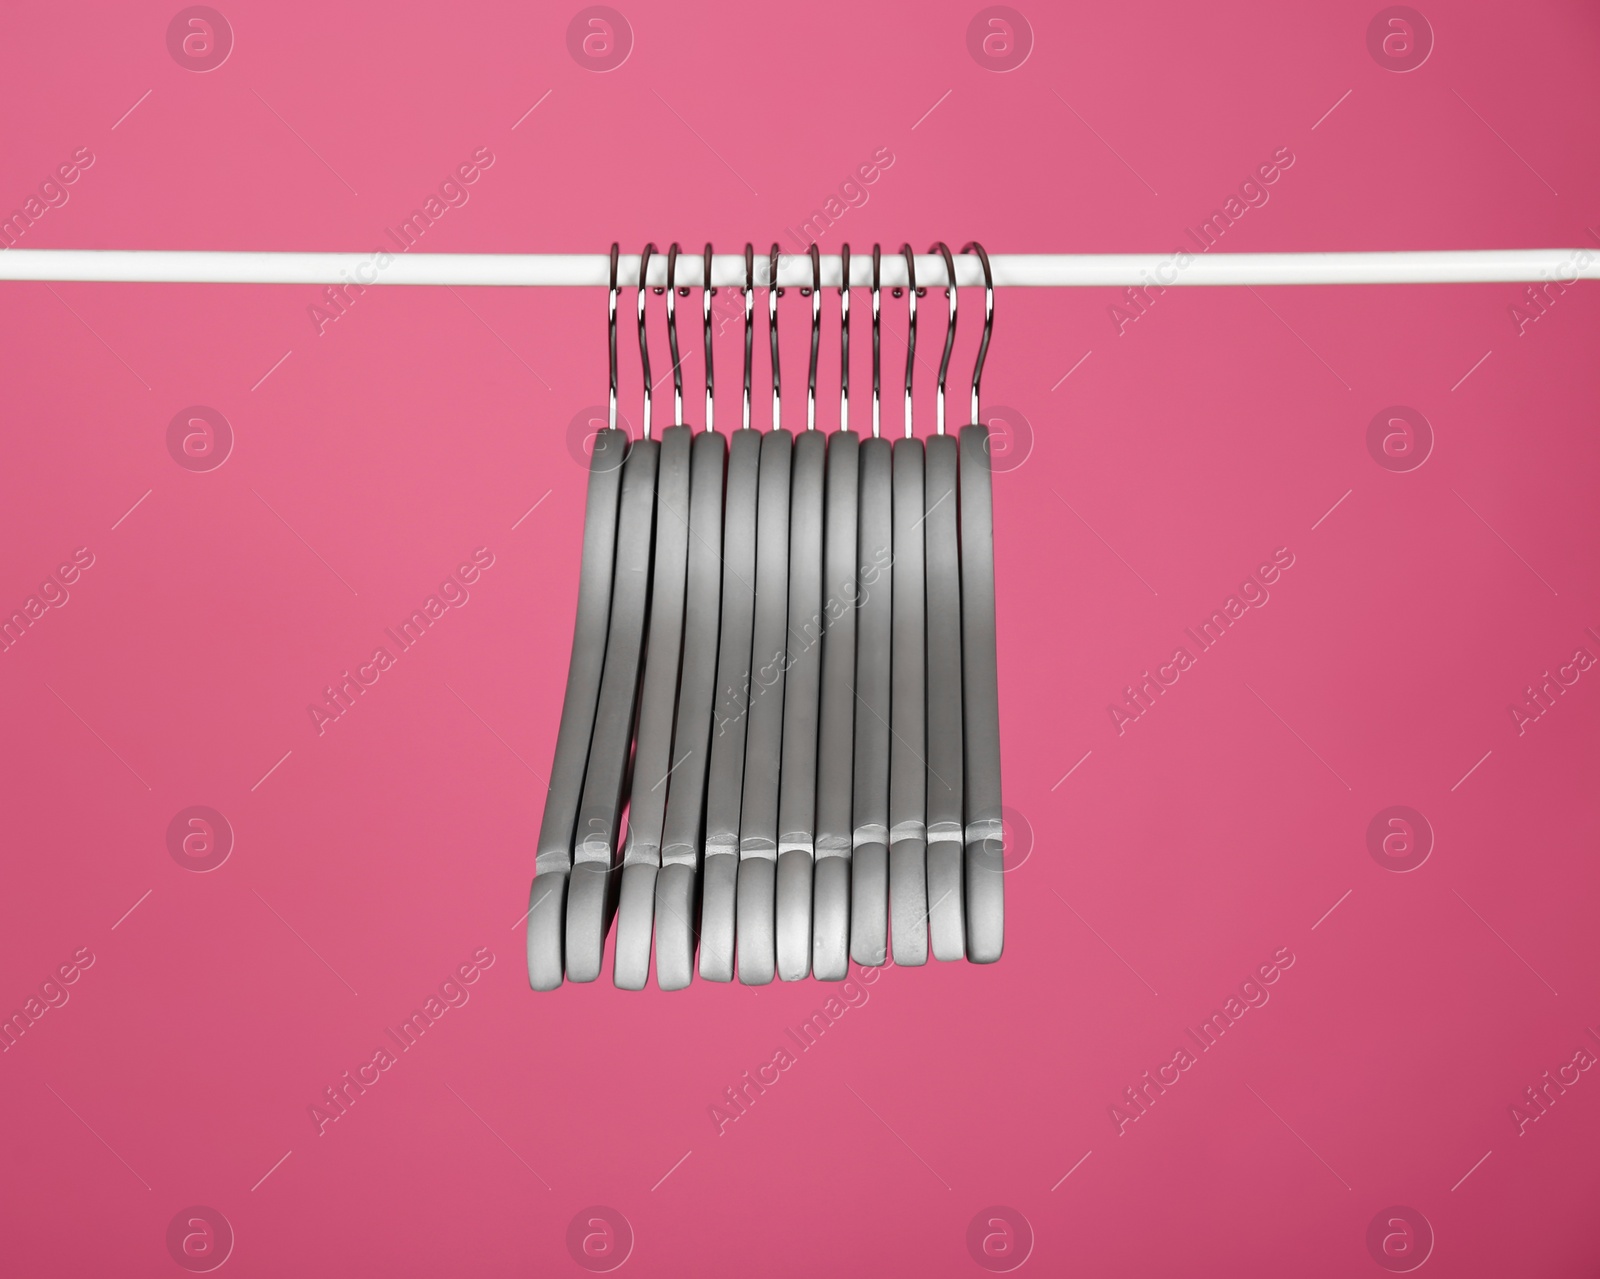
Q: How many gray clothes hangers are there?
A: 12